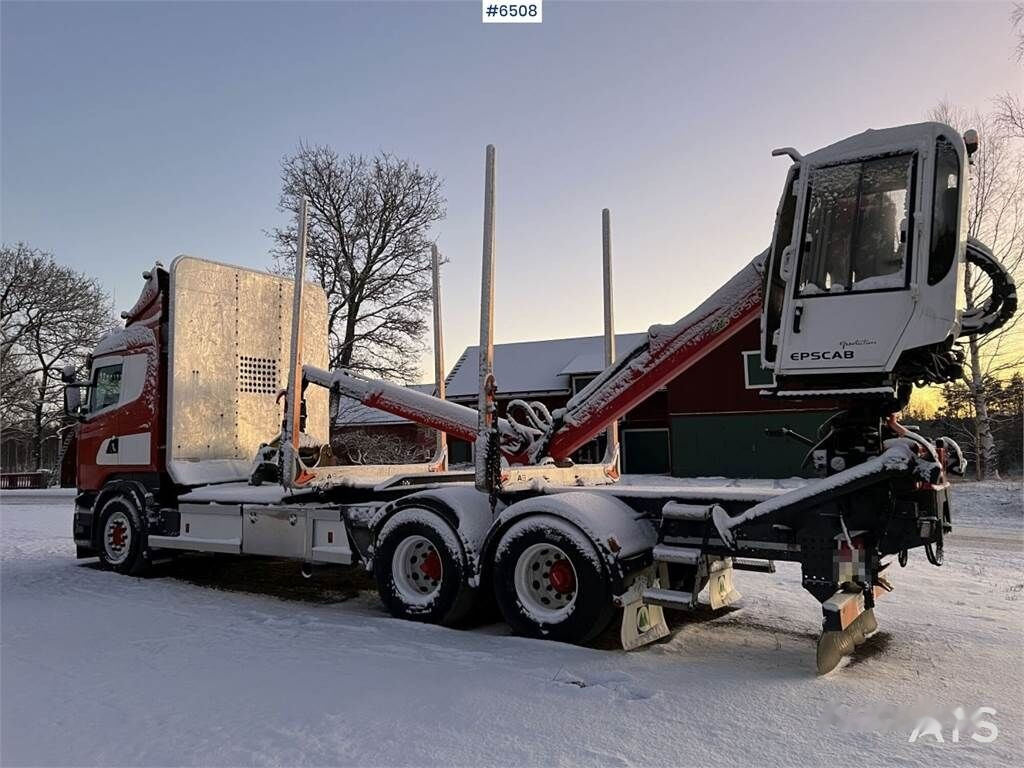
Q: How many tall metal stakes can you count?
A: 4